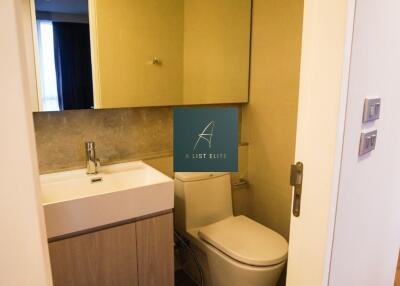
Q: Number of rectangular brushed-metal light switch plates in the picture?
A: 2